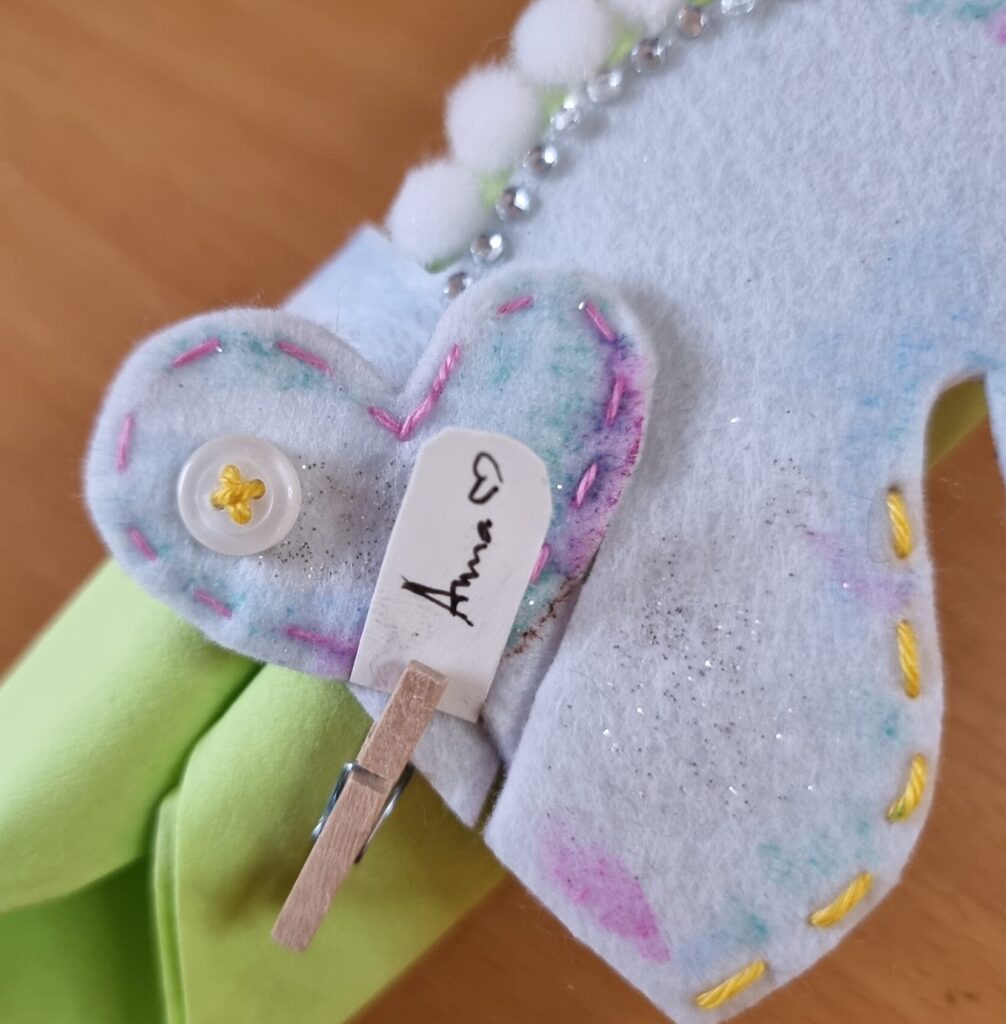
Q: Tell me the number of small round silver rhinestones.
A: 9